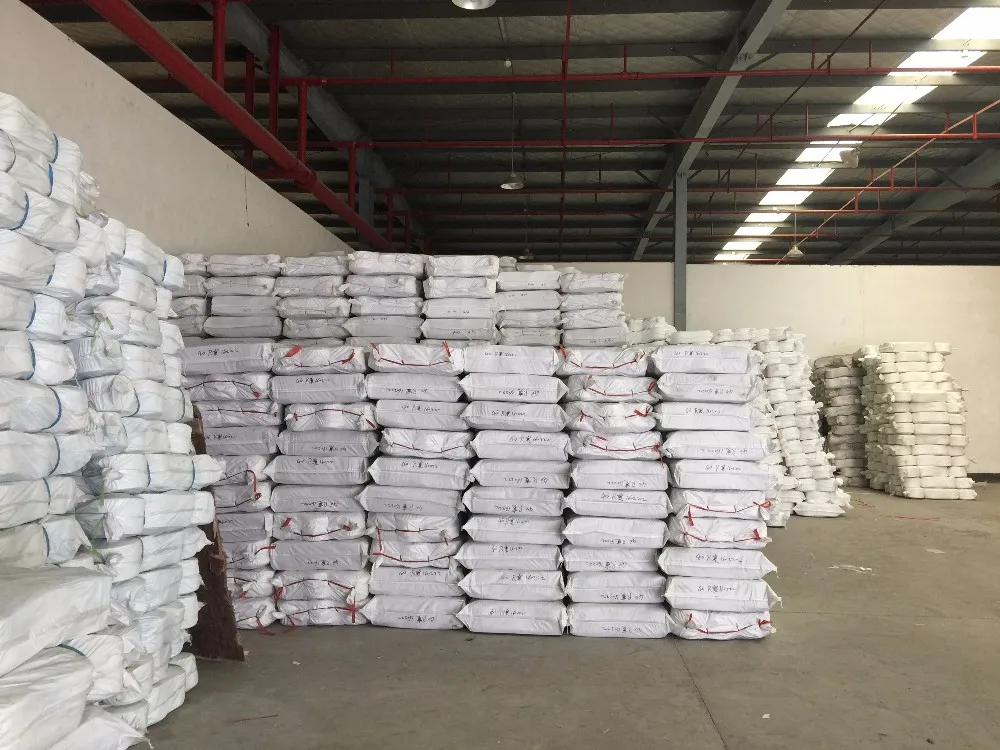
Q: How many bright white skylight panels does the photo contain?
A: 11